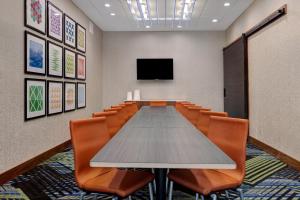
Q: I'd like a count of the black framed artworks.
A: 12